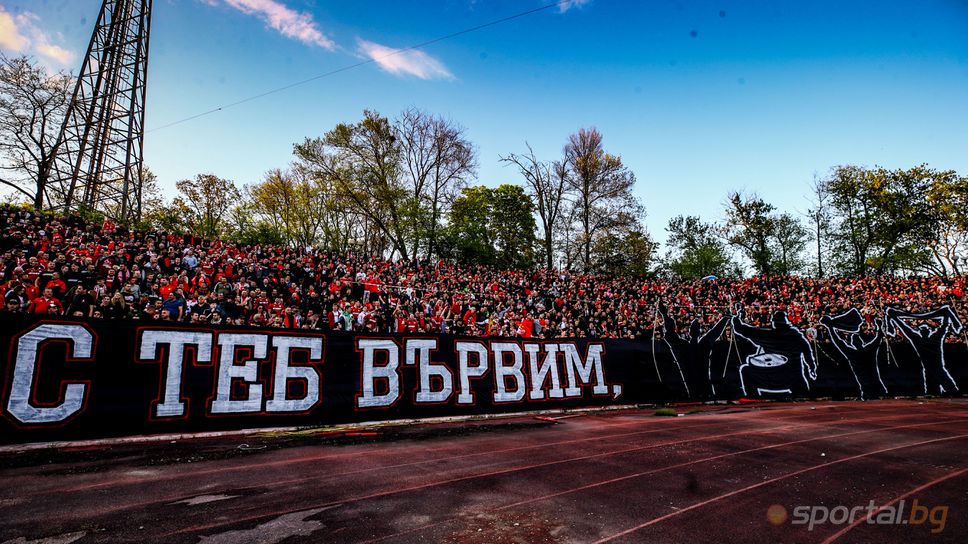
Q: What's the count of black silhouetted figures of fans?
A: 4